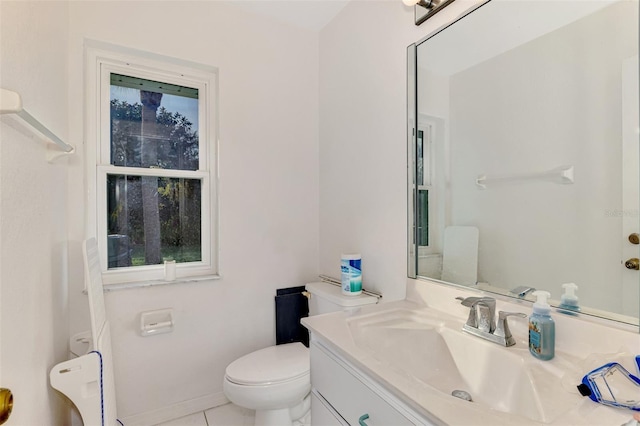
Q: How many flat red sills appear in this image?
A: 0